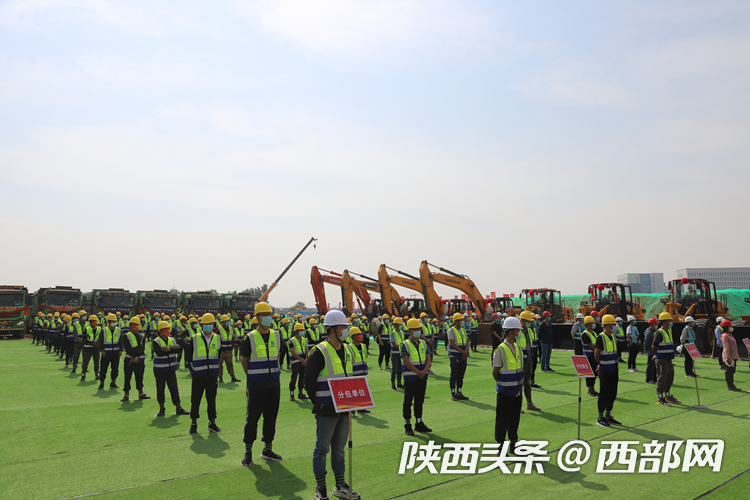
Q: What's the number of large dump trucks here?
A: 6